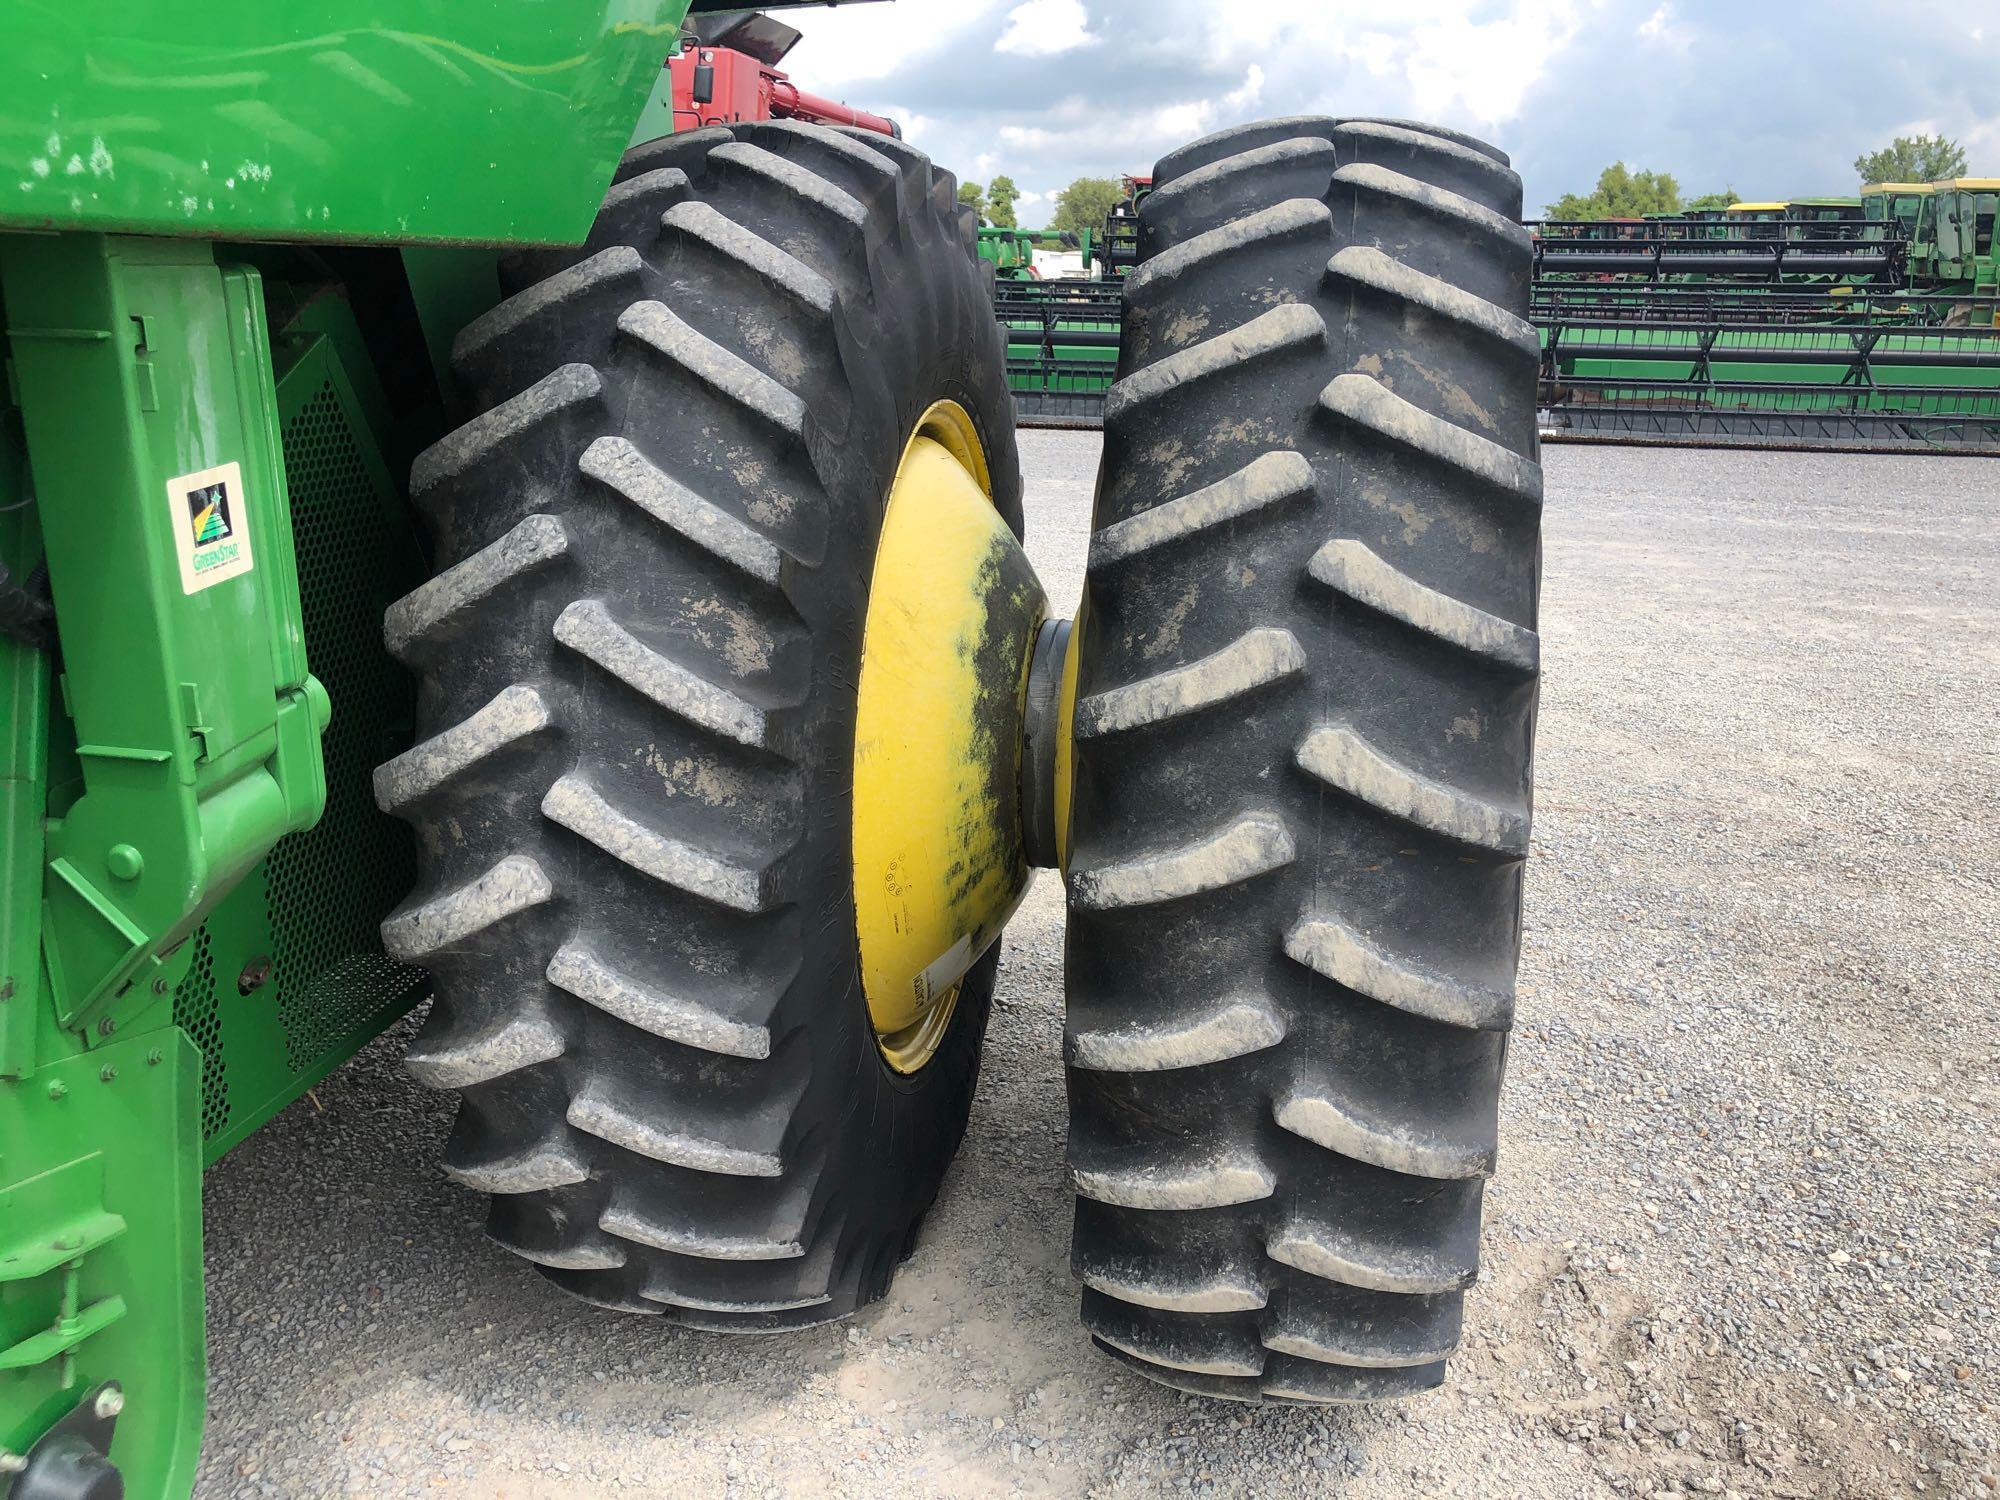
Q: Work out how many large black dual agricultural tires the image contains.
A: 2